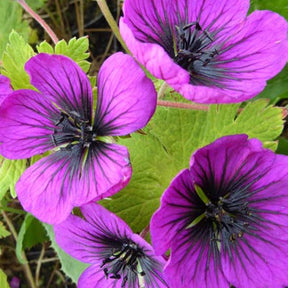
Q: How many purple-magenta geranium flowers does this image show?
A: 4